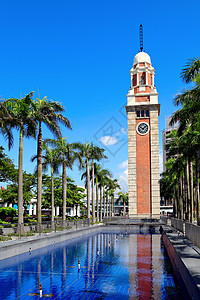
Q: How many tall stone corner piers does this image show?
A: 2